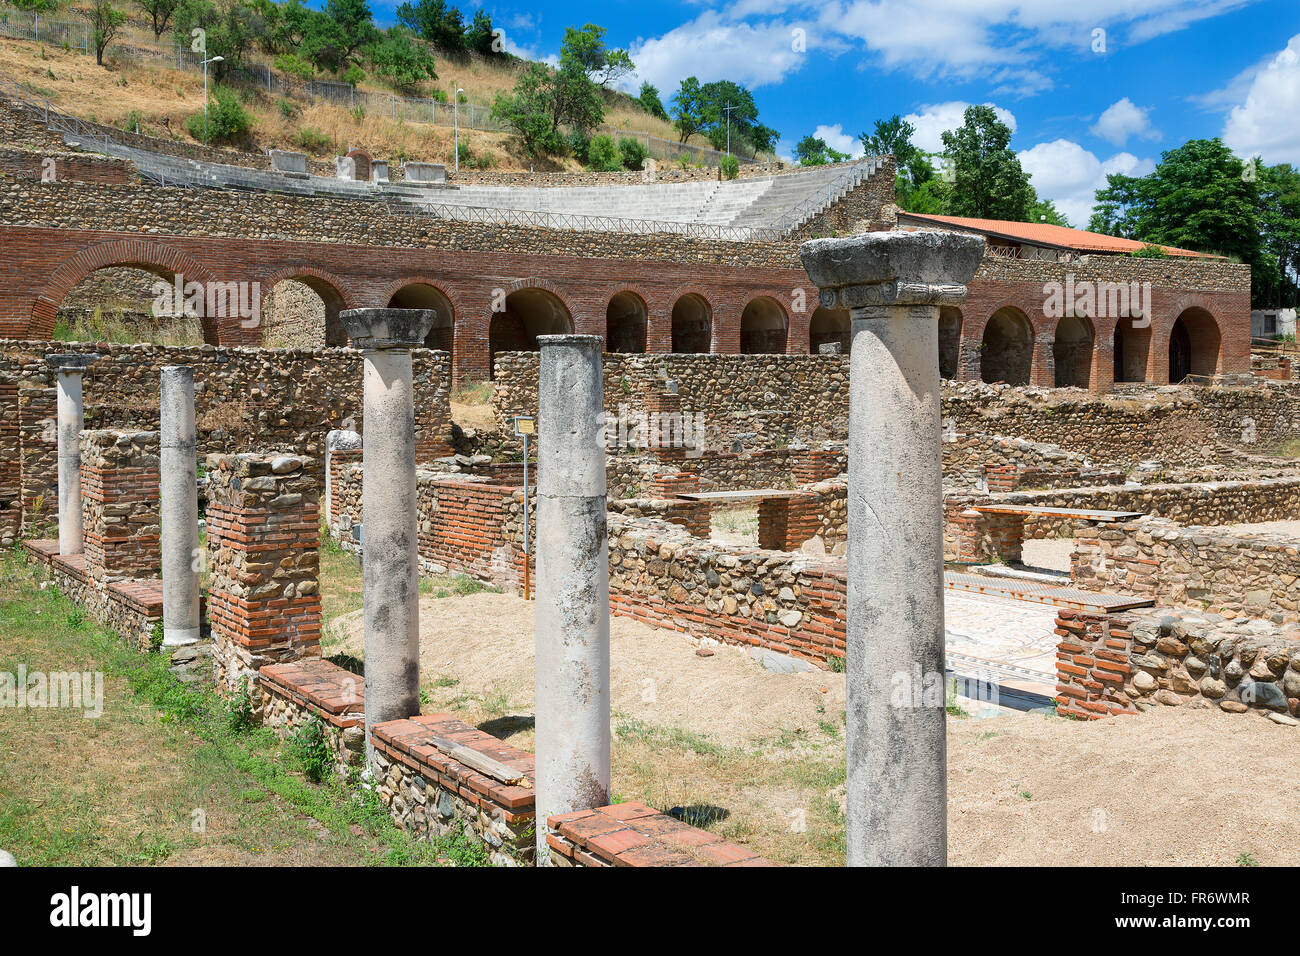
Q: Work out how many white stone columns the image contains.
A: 5